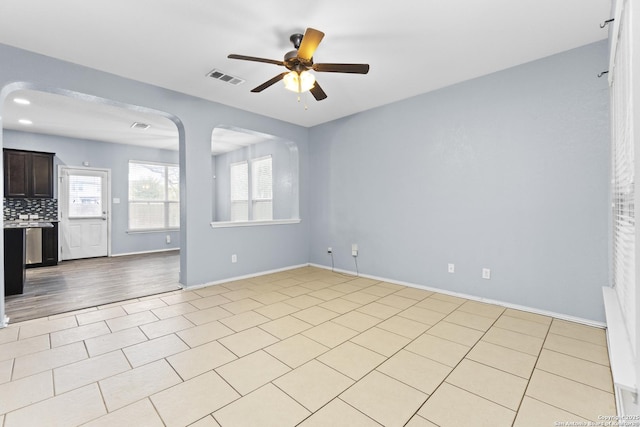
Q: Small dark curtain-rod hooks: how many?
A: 2